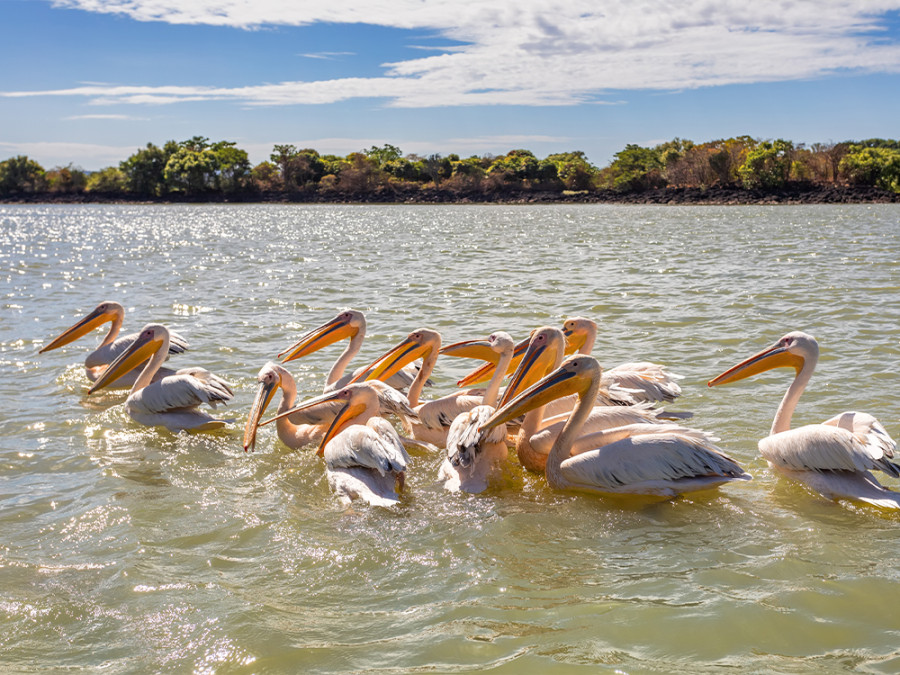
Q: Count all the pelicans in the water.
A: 11